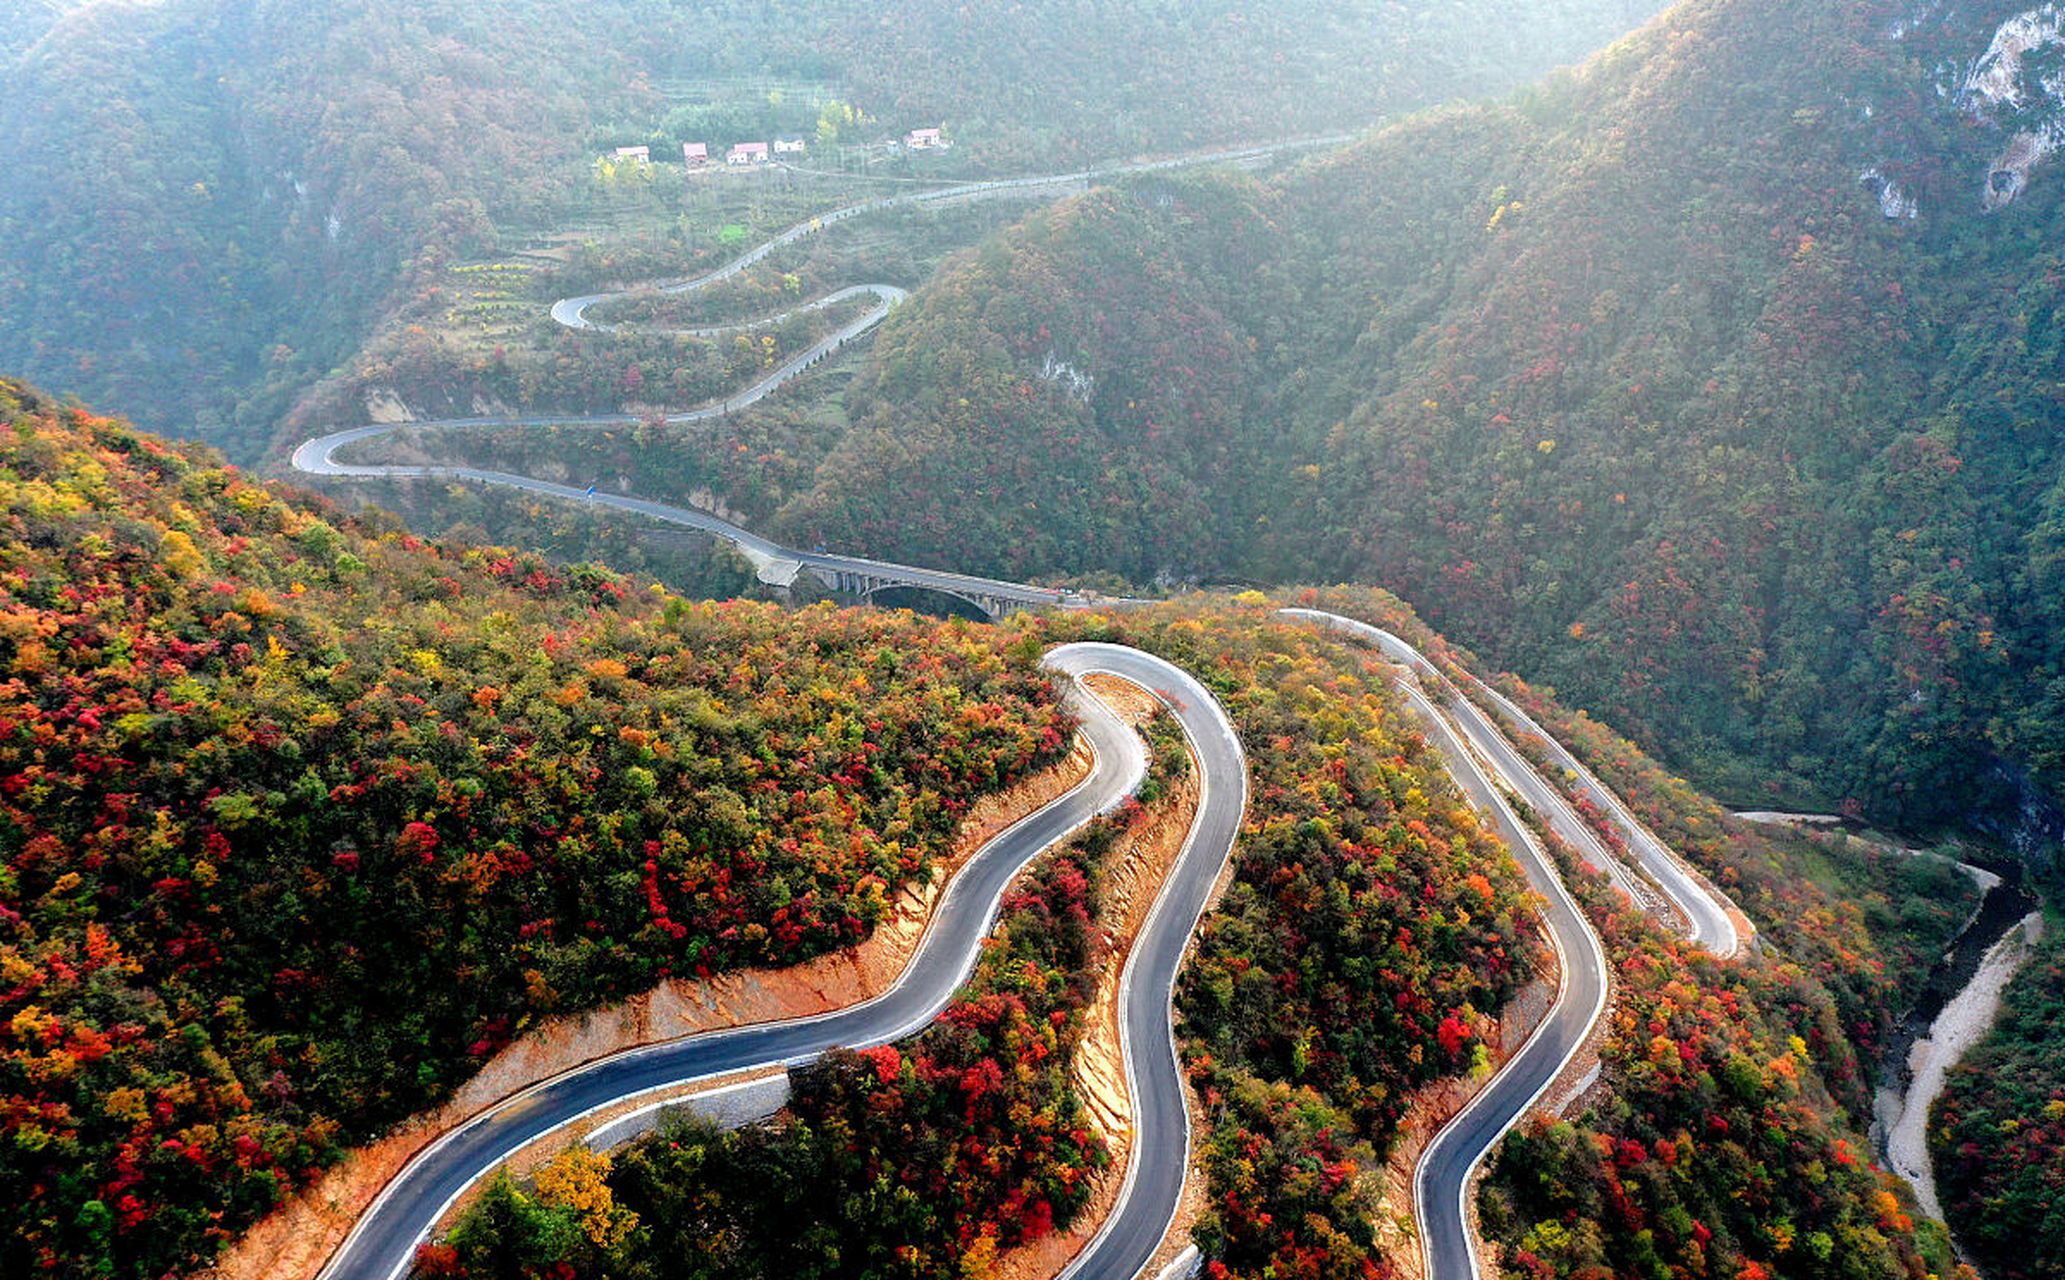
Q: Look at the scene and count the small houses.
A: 5